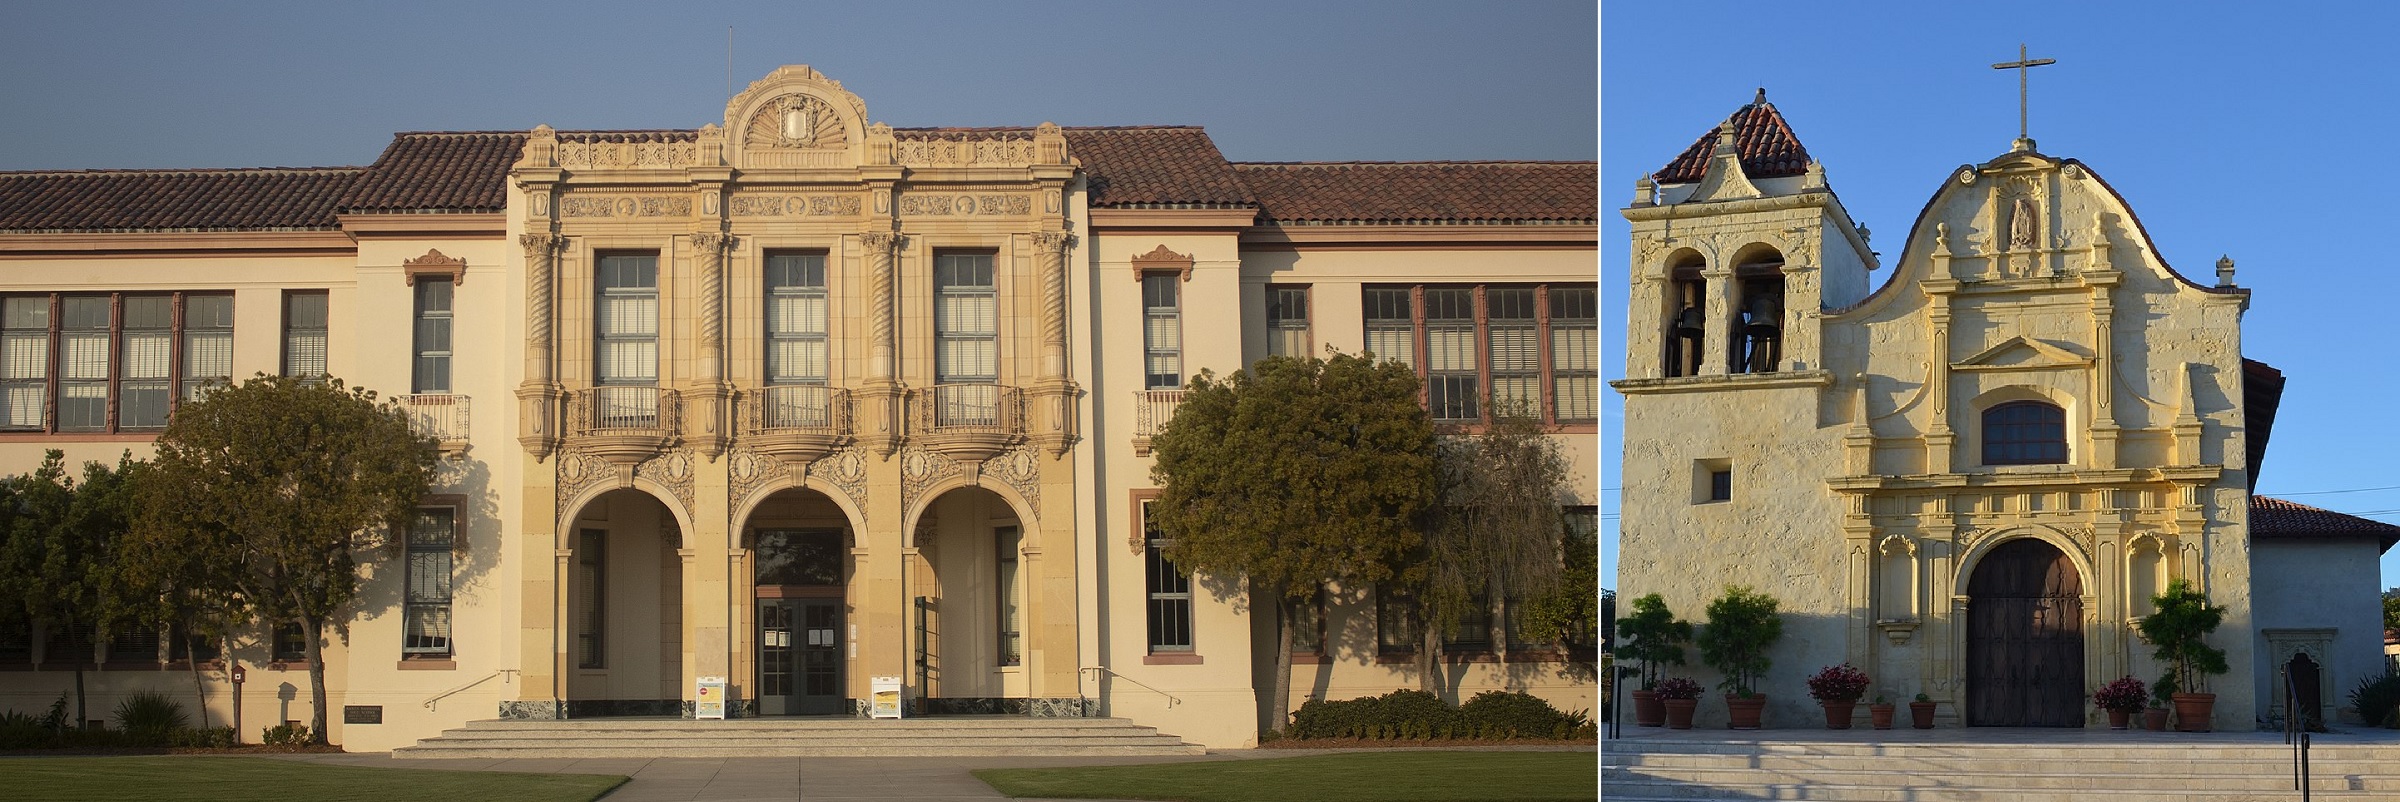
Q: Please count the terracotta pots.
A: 9